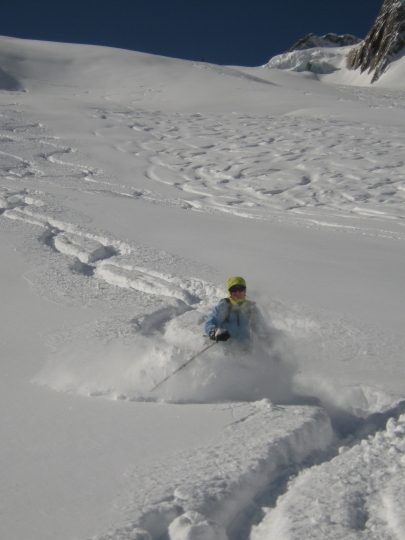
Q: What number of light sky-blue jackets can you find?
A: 1